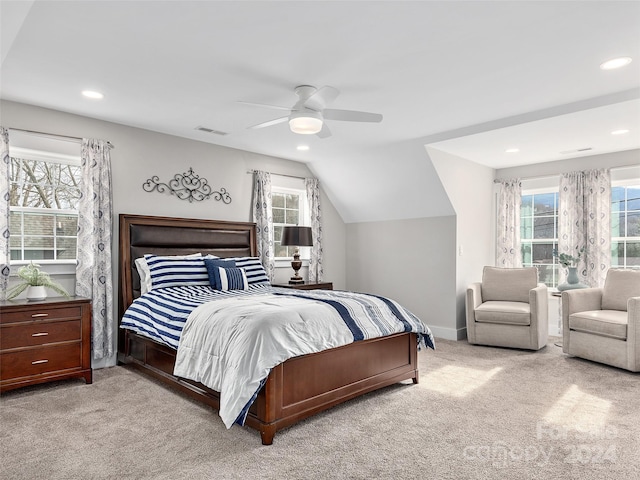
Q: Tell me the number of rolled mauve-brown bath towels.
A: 0